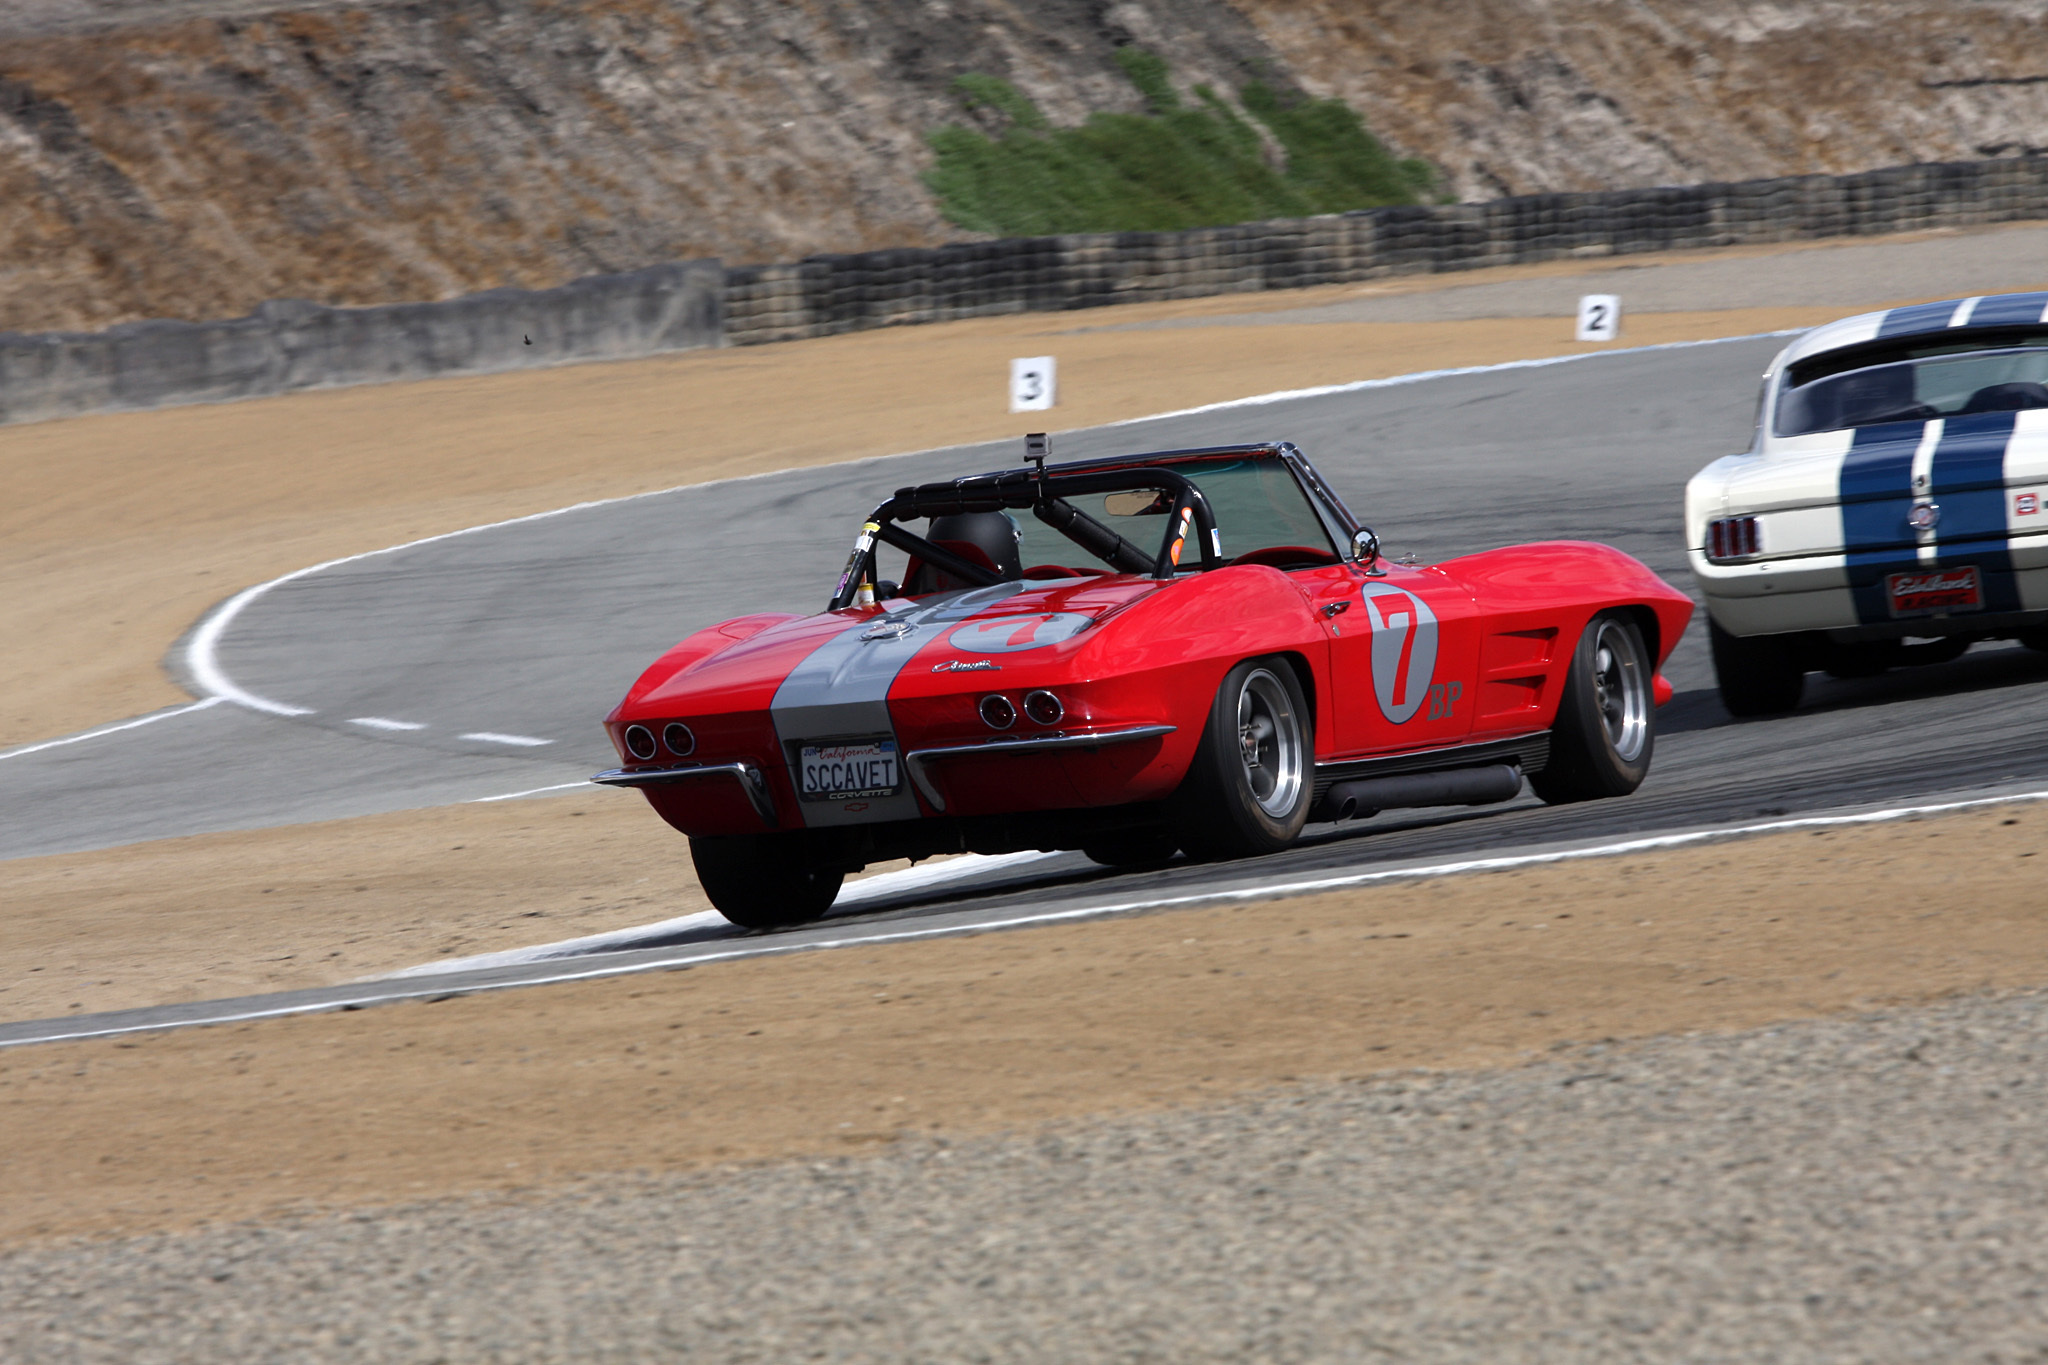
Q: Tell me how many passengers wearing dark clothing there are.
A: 1